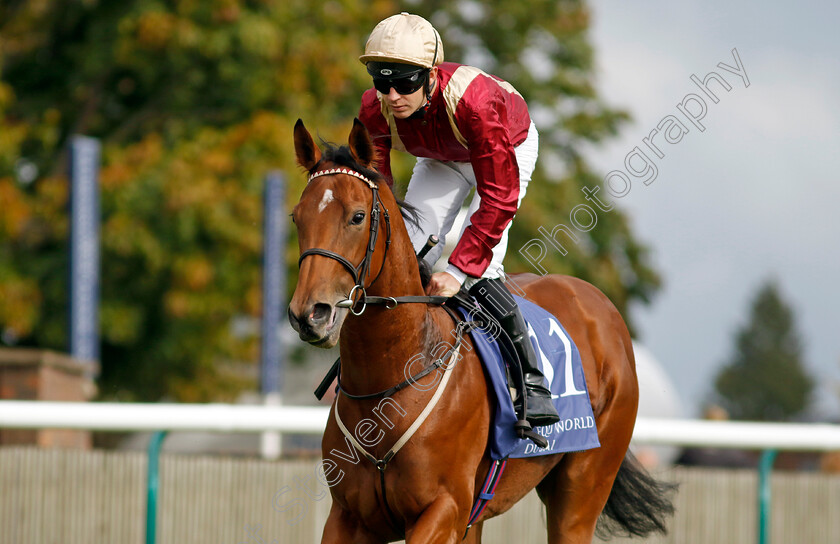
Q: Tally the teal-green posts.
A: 2